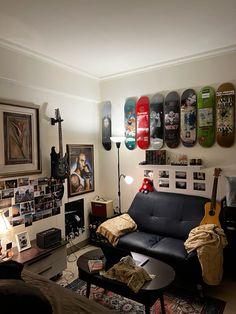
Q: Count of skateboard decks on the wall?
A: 8